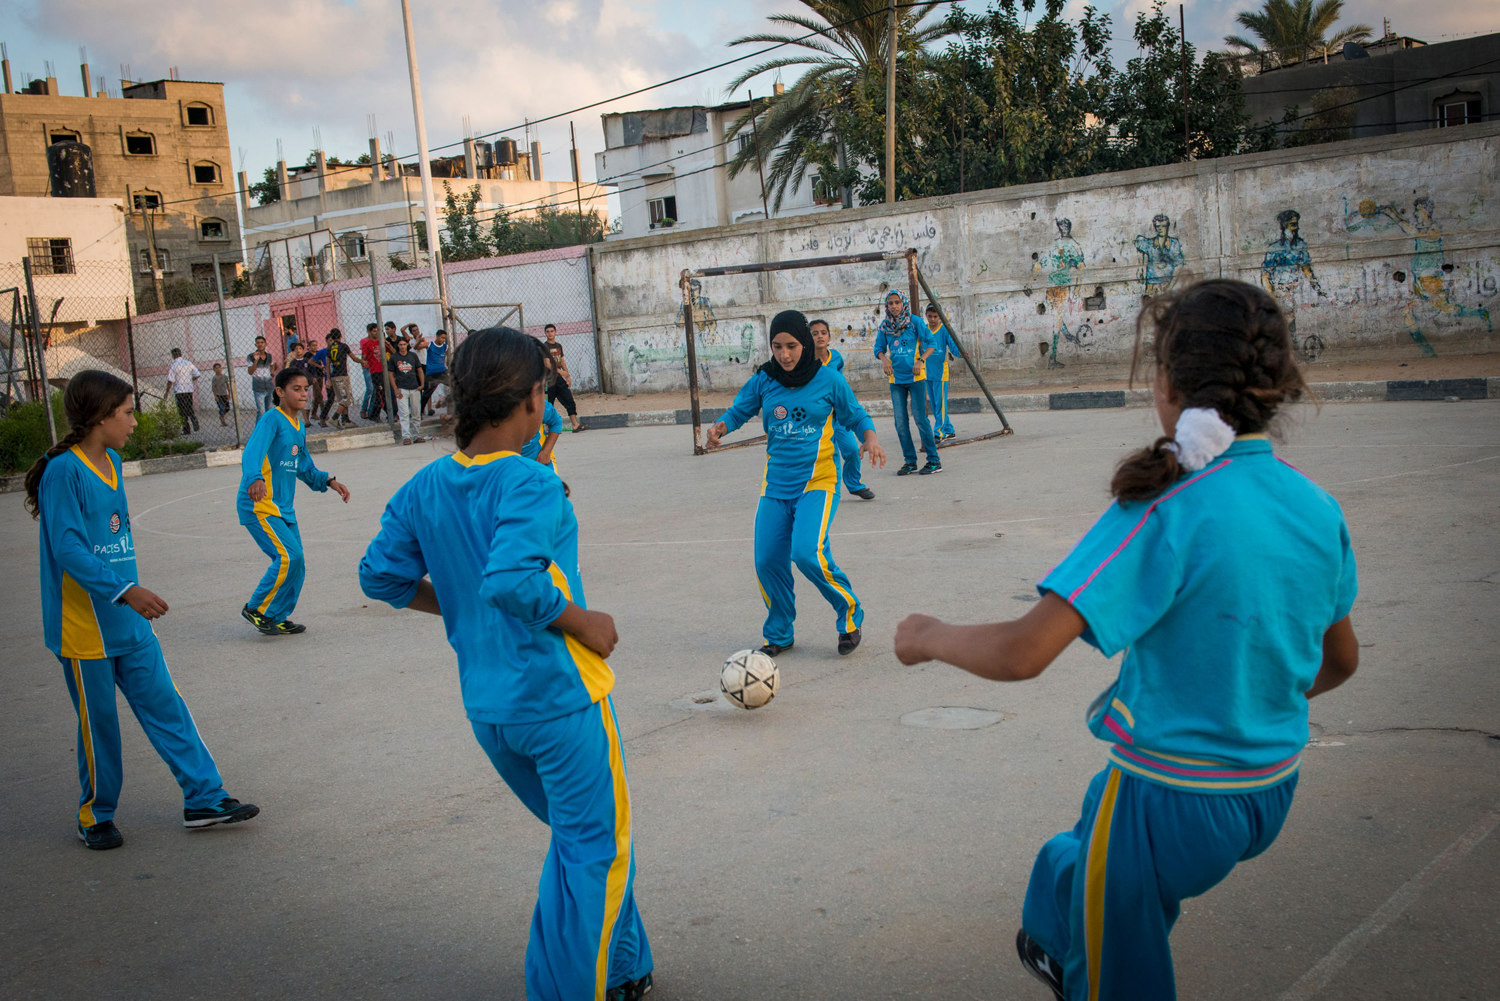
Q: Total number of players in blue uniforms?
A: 9